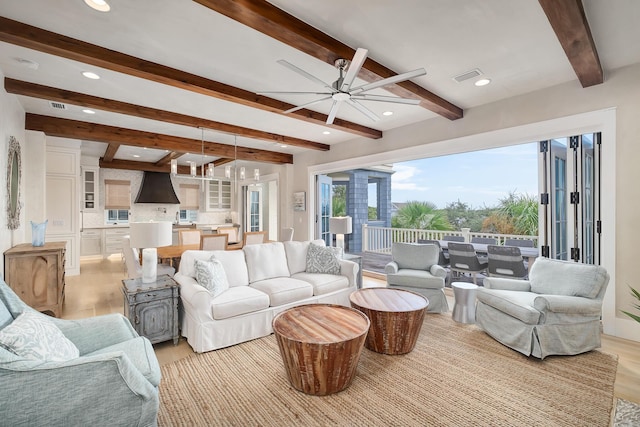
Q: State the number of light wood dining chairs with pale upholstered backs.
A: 4